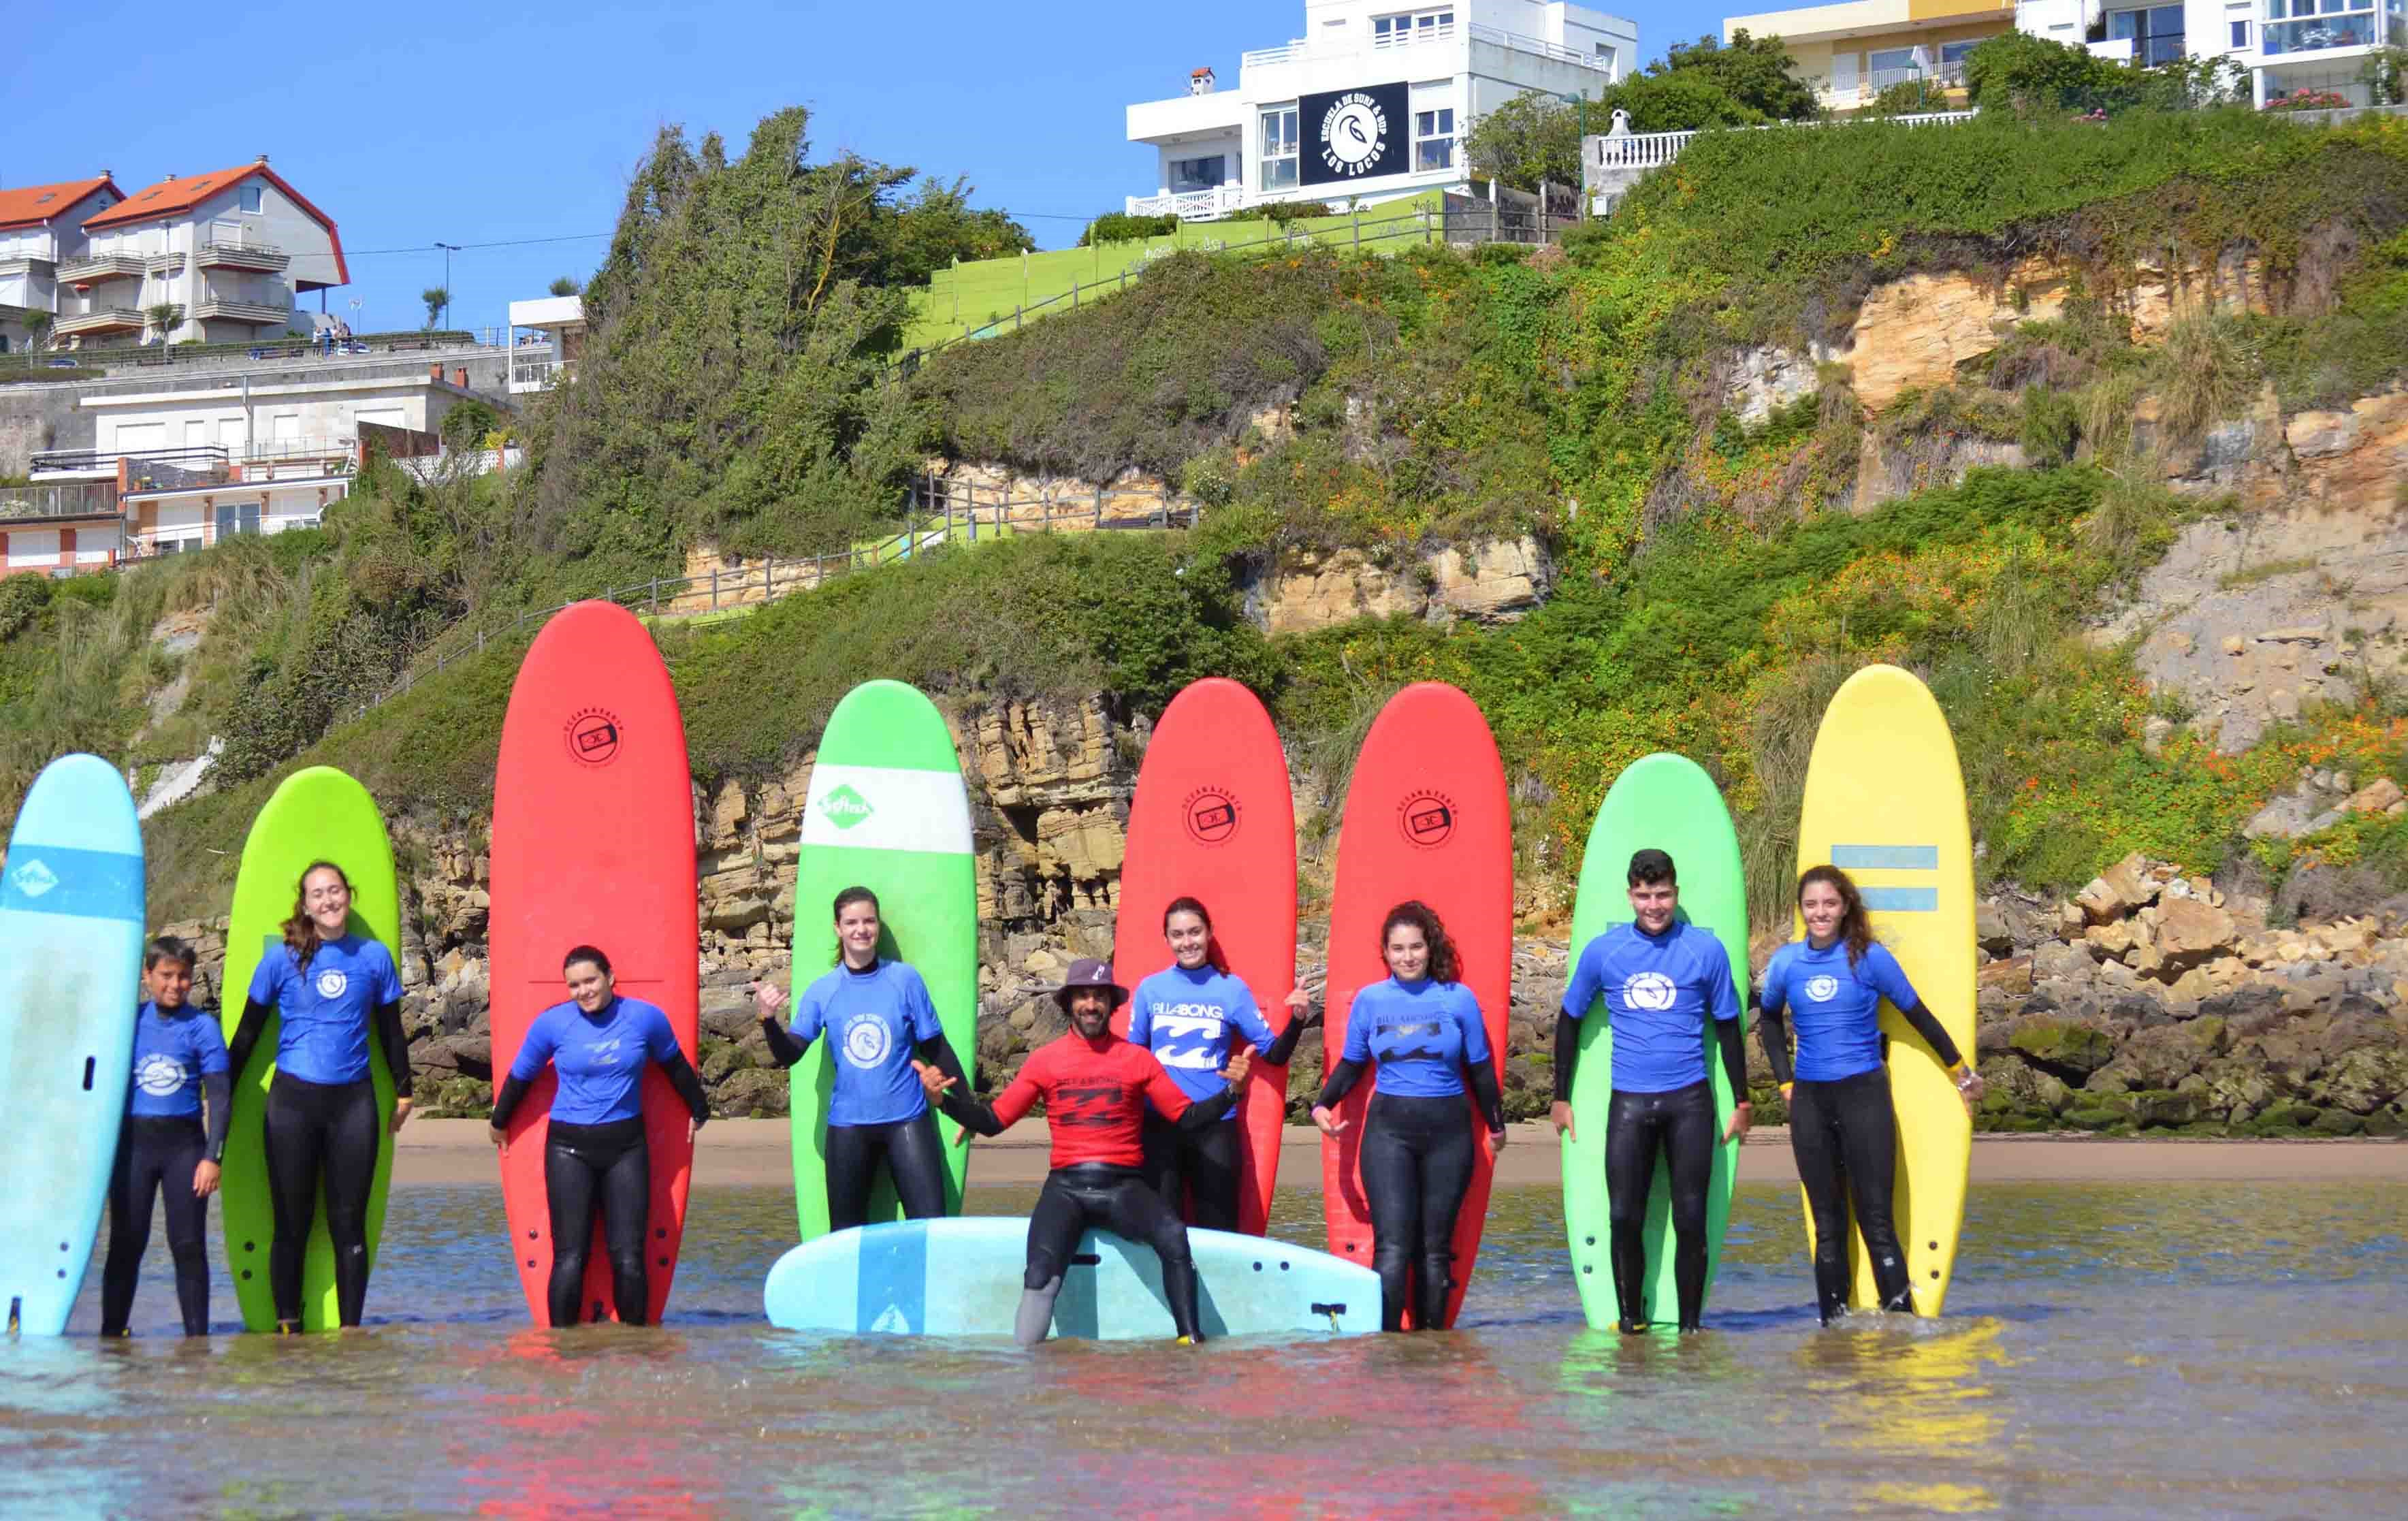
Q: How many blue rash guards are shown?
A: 8